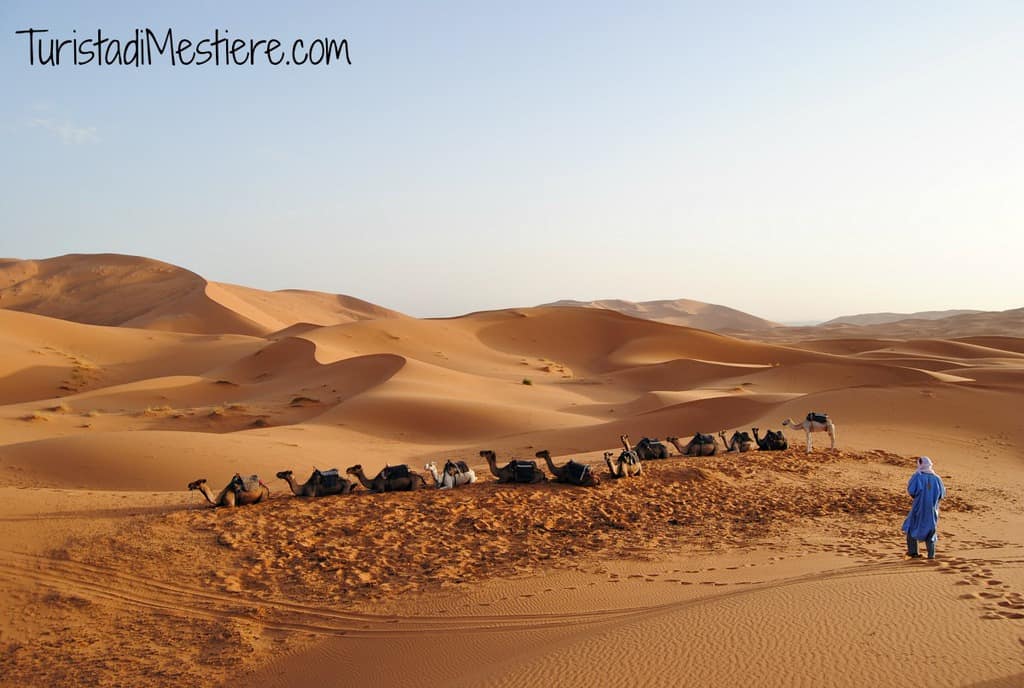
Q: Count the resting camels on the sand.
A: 11